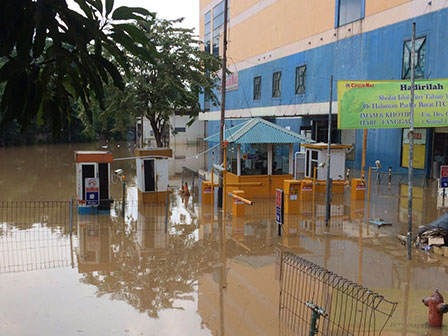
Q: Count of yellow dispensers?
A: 5